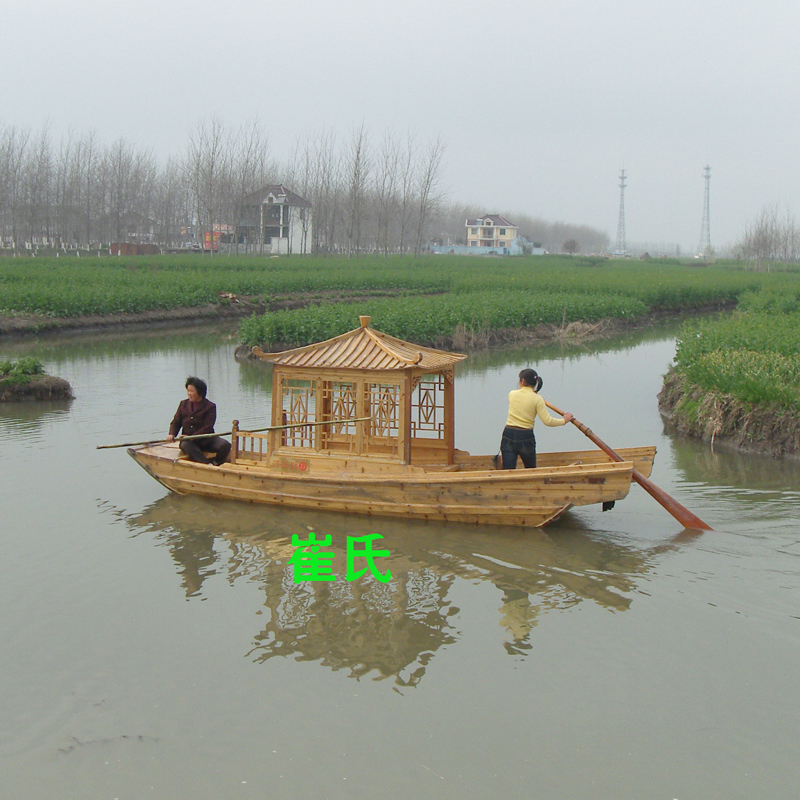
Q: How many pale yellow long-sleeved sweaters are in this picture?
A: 1